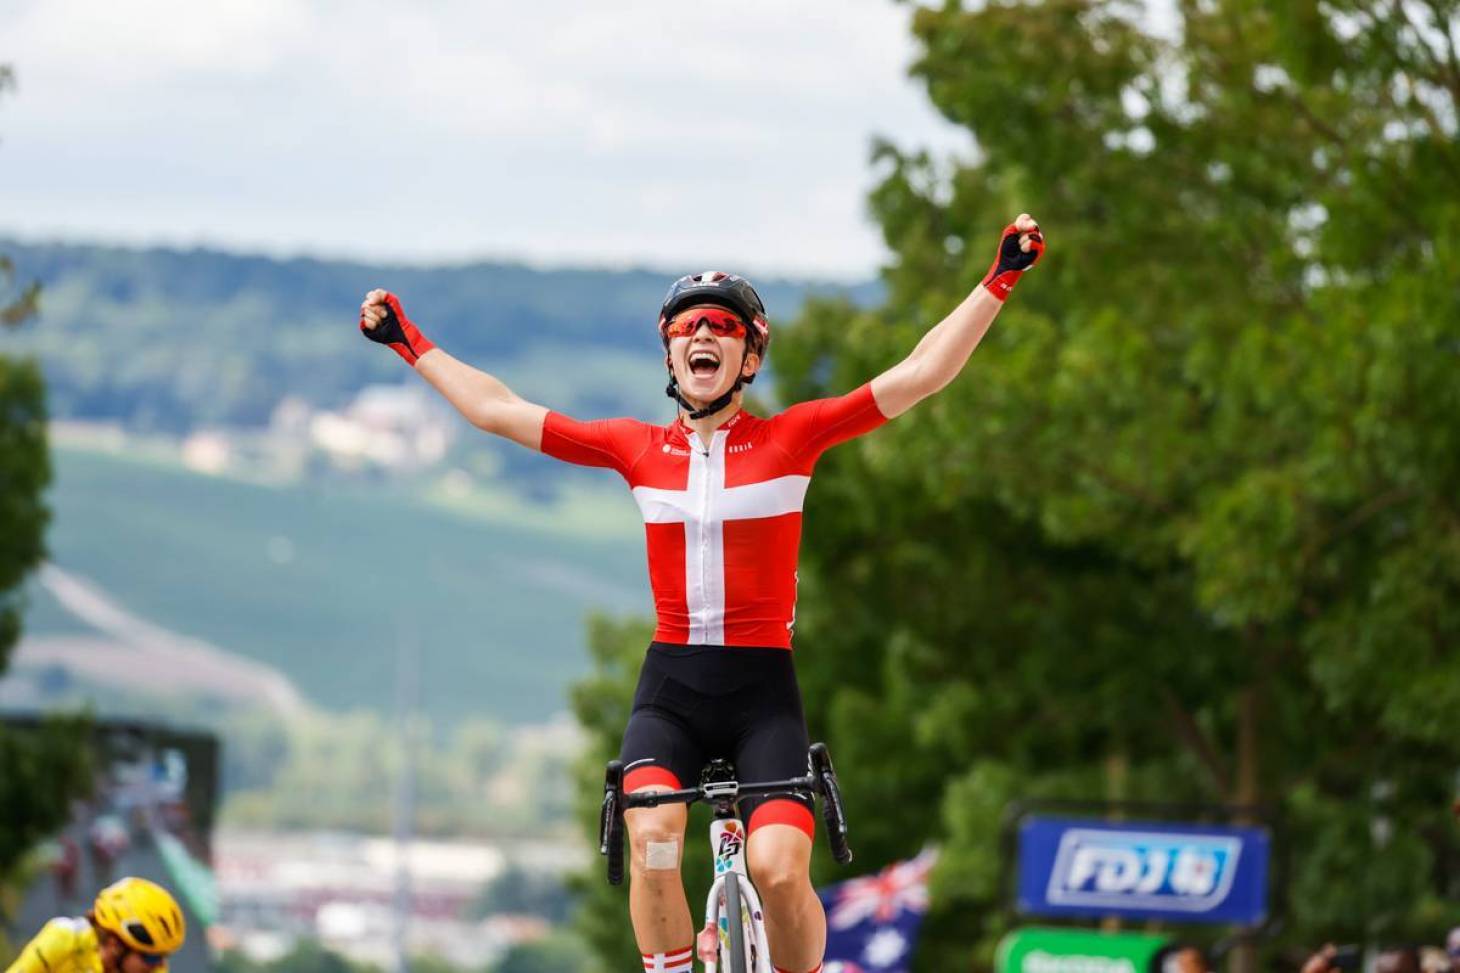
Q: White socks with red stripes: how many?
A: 2